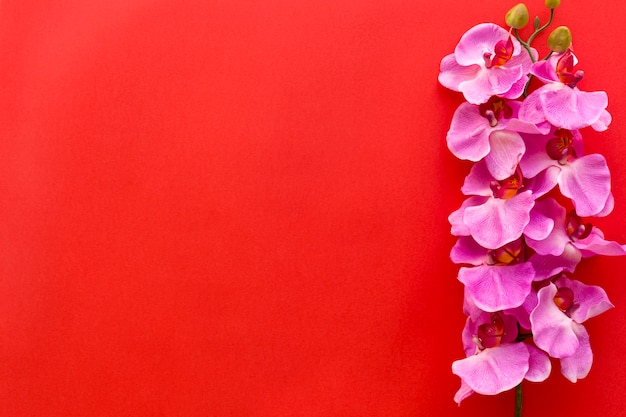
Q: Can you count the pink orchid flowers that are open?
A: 9